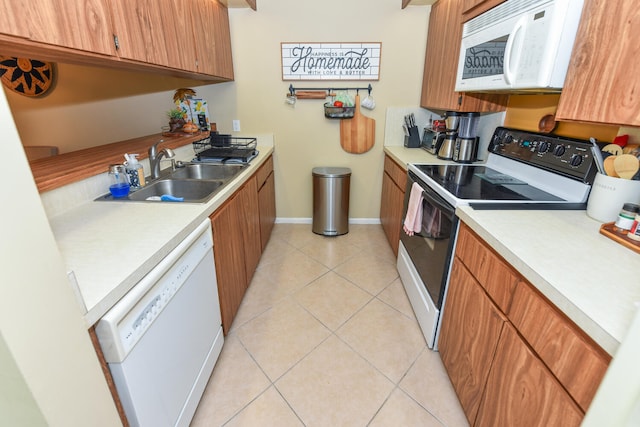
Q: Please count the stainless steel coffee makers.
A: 1